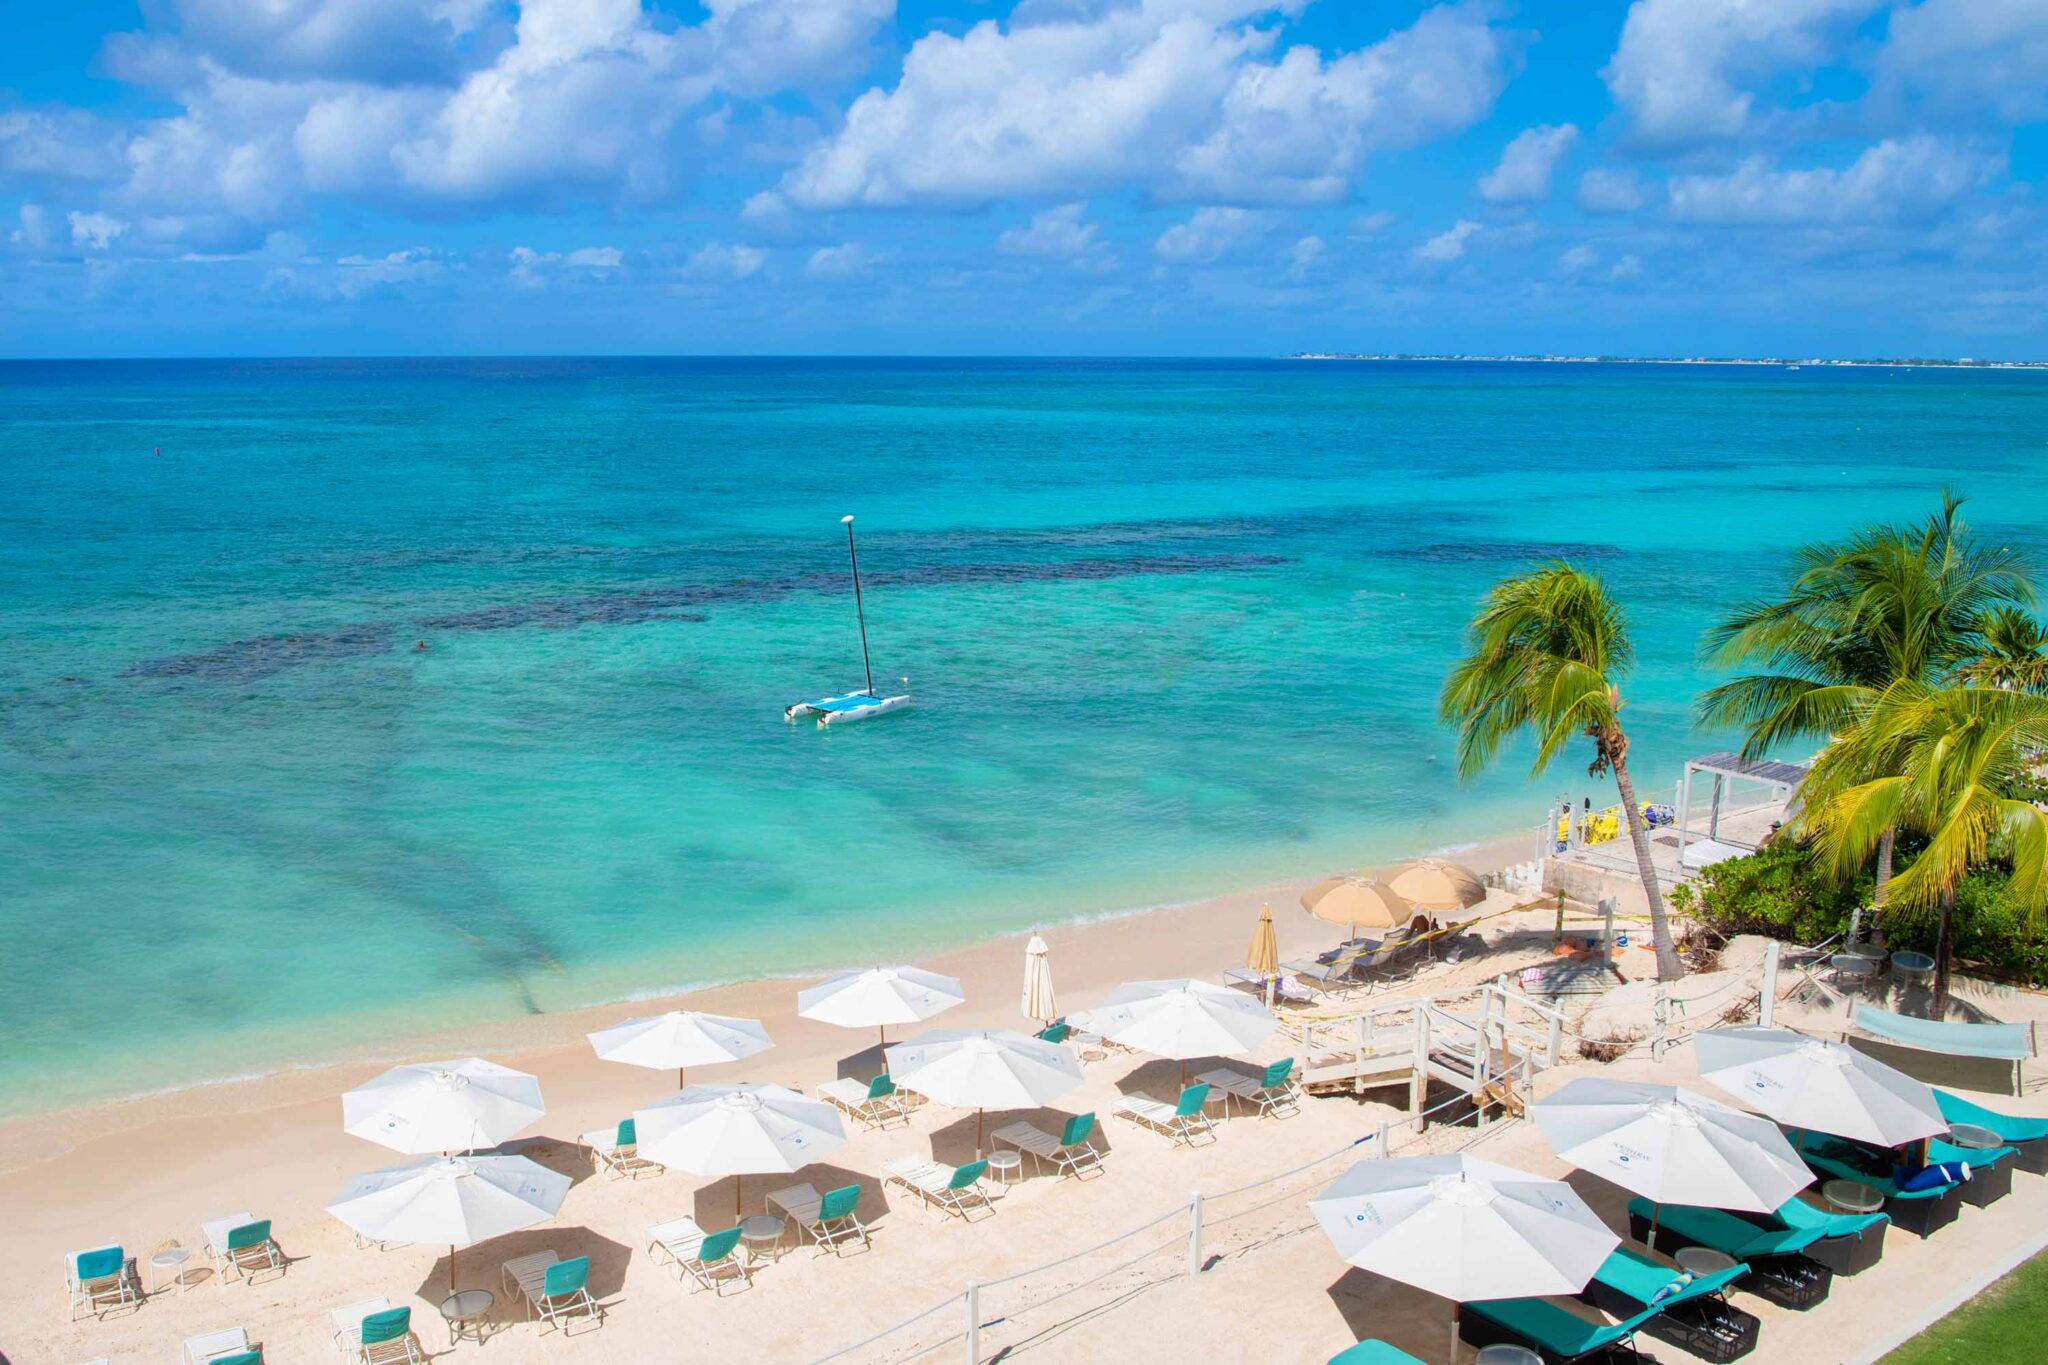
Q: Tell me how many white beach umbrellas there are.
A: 11